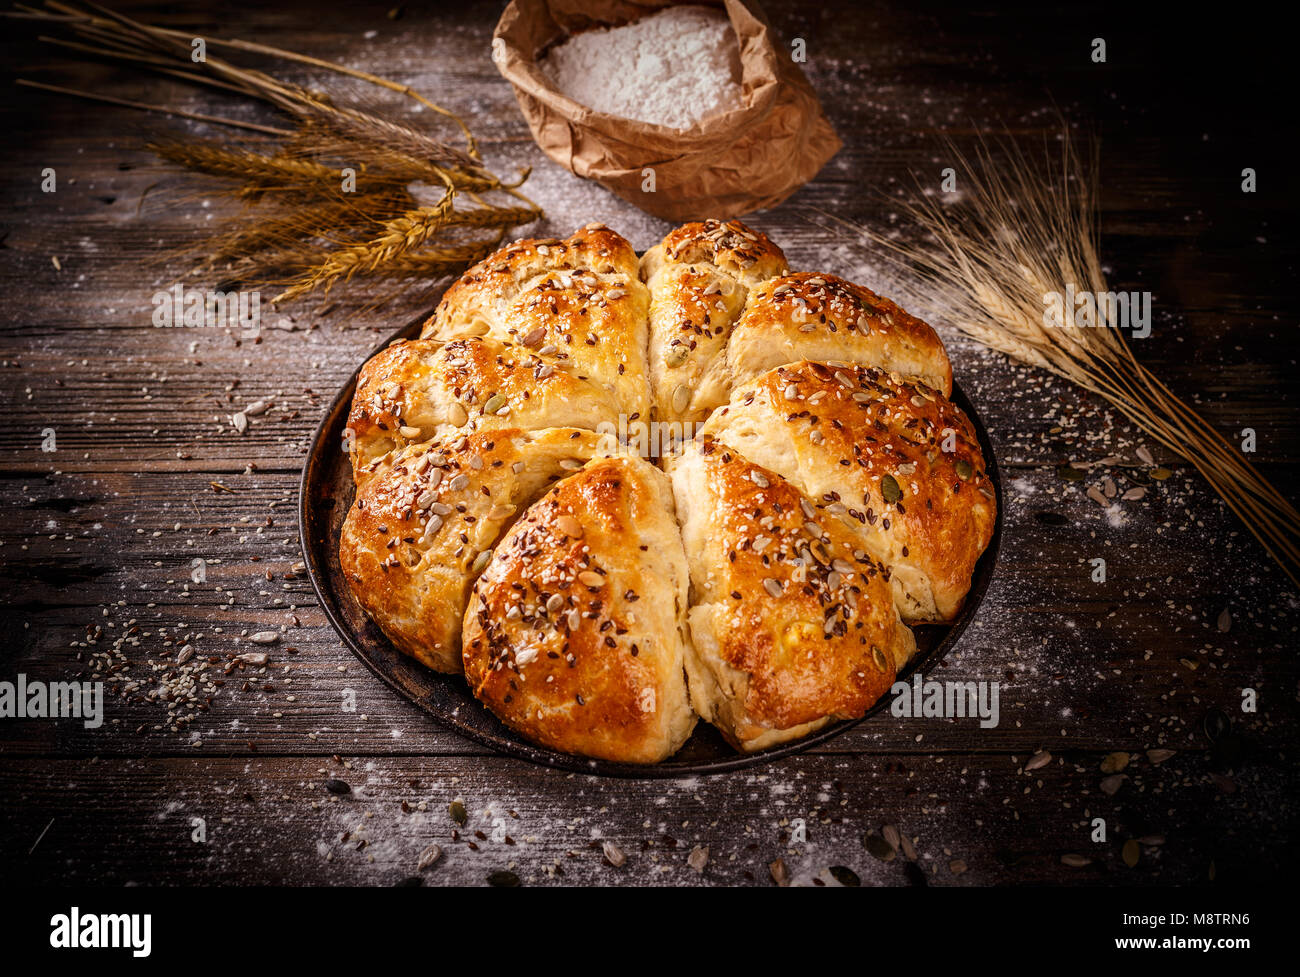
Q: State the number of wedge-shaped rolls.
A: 8